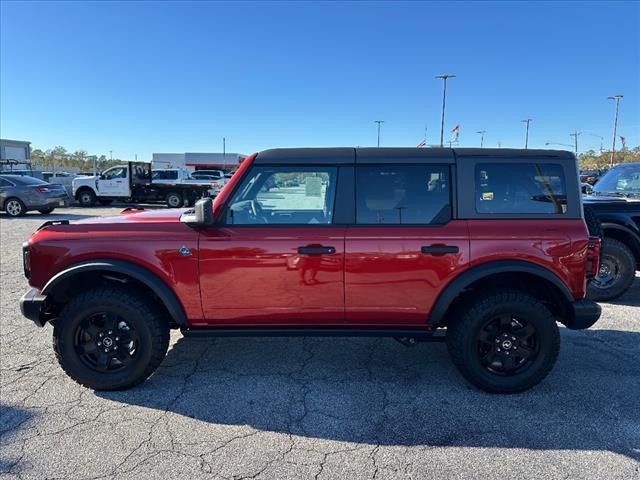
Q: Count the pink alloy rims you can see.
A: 0